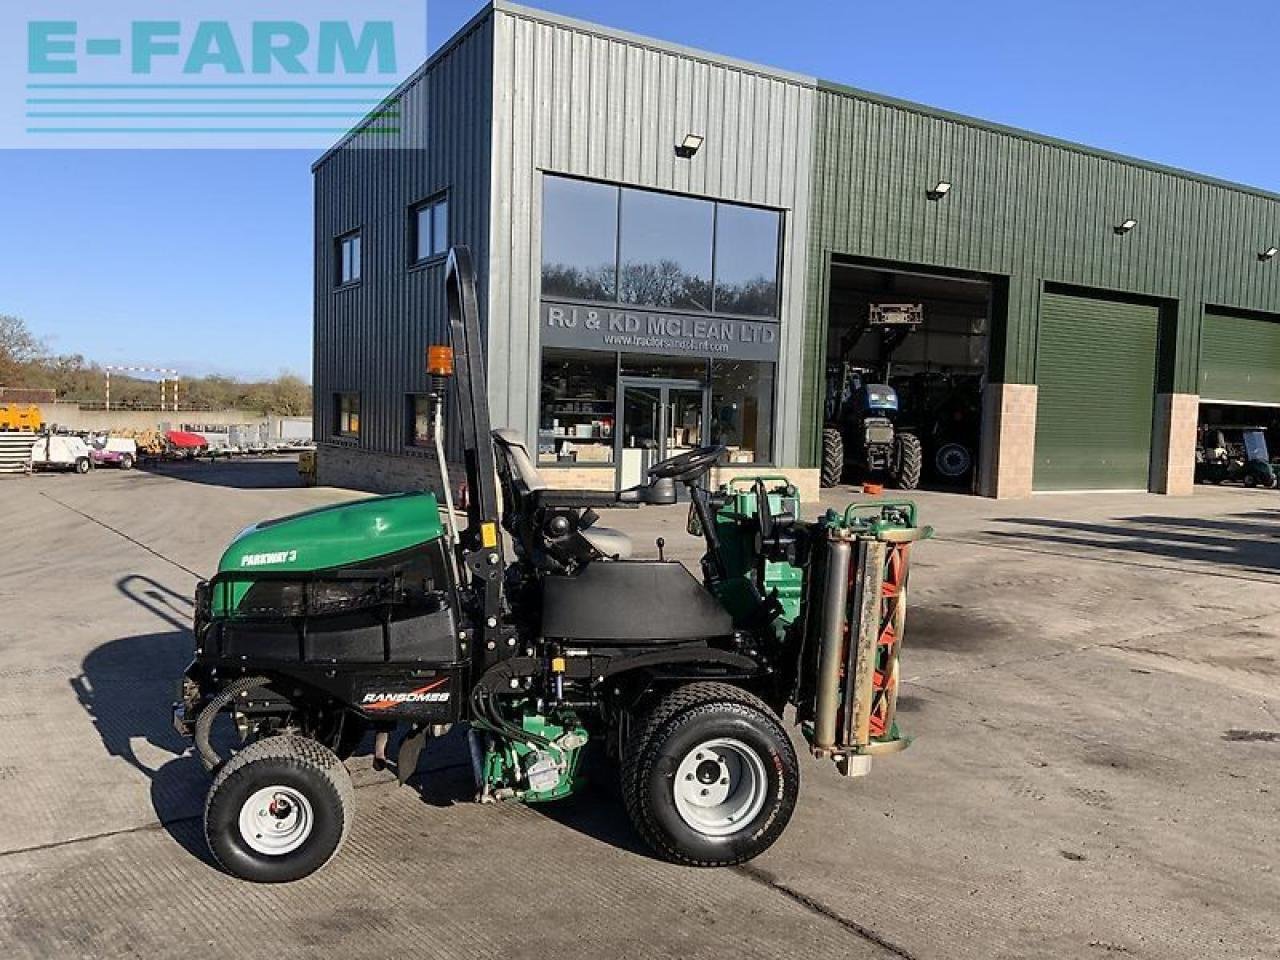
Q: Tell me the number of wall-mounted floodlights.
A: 4